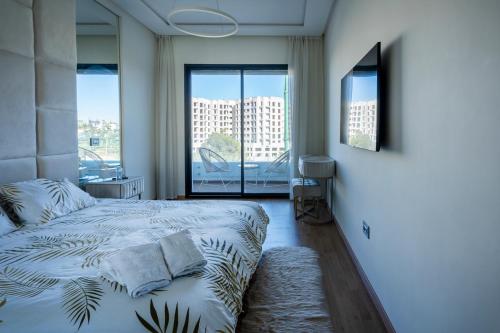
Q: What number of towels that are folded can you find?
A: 2